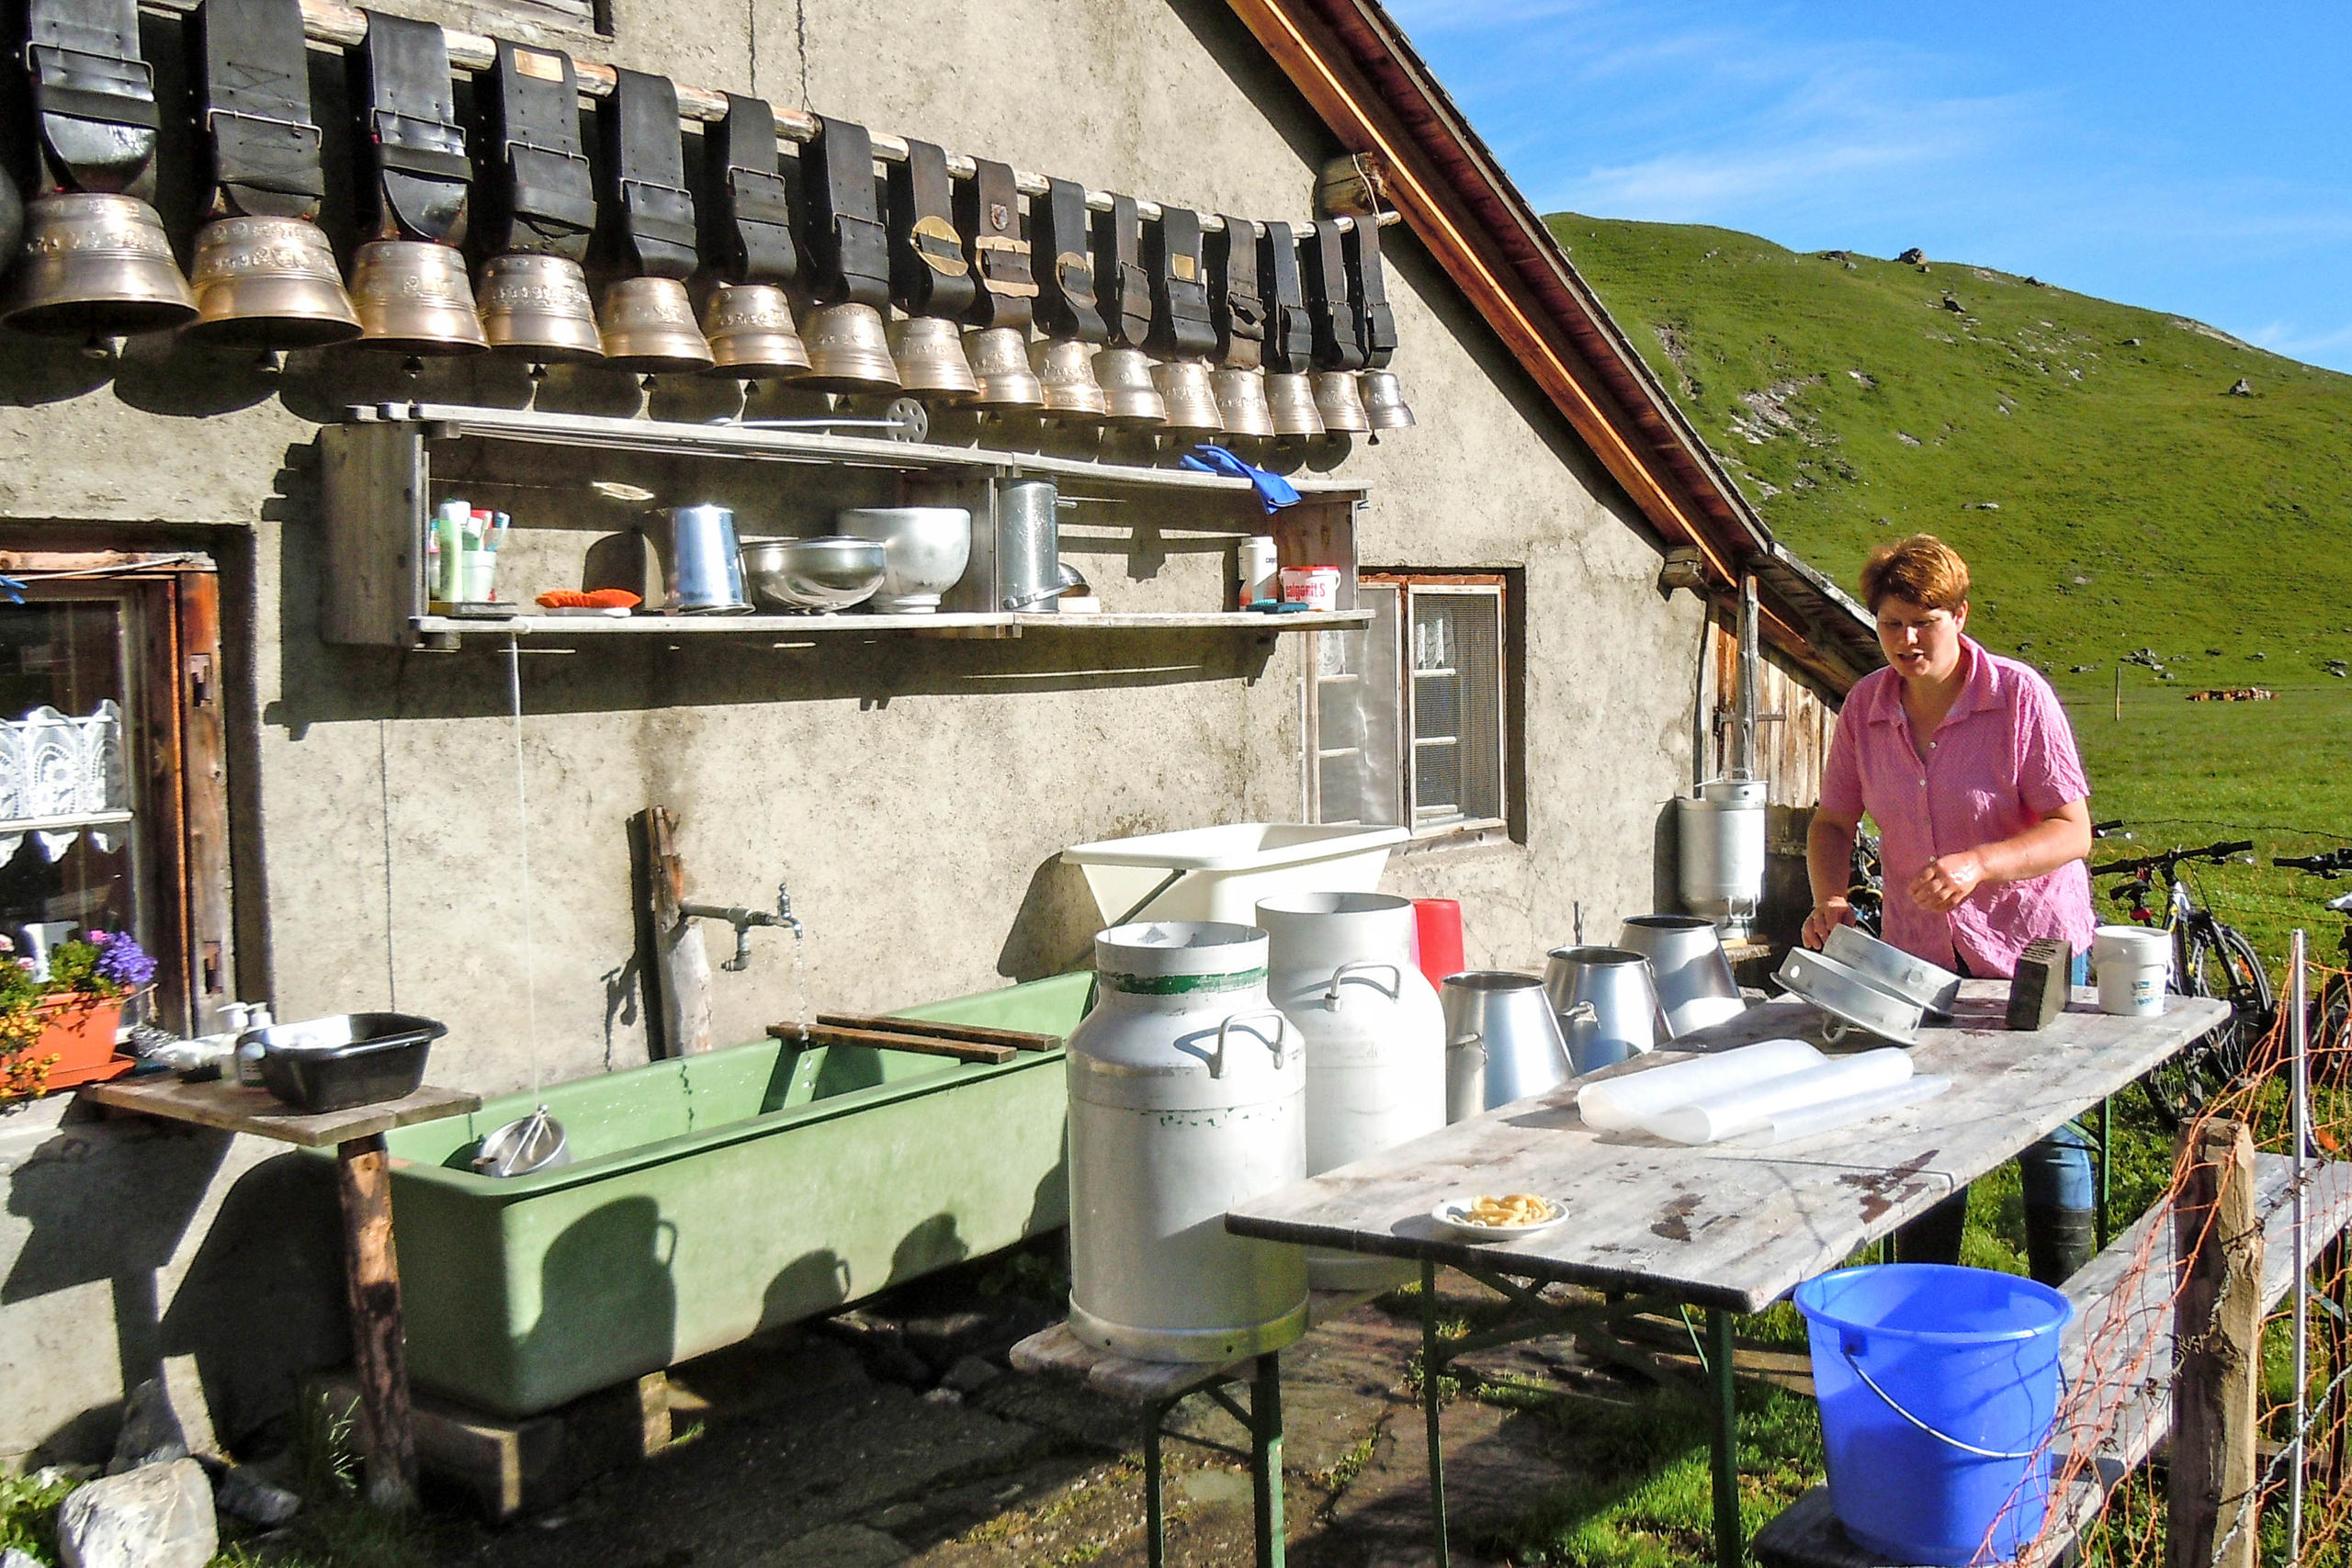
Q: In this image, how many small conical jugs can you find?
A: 3